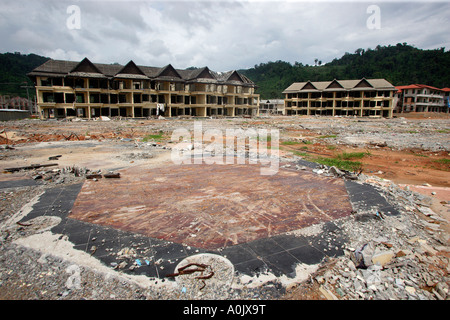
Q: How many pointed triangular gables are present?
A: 8